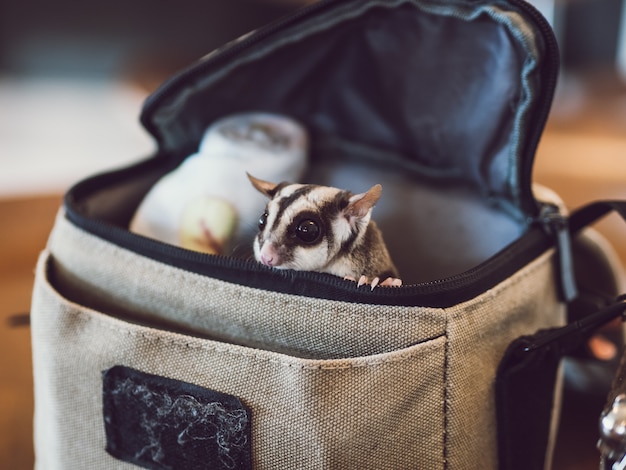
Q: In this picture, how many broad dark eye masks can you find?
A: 2